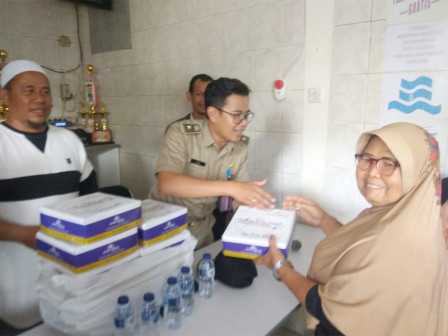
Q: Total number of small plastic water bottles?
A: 5